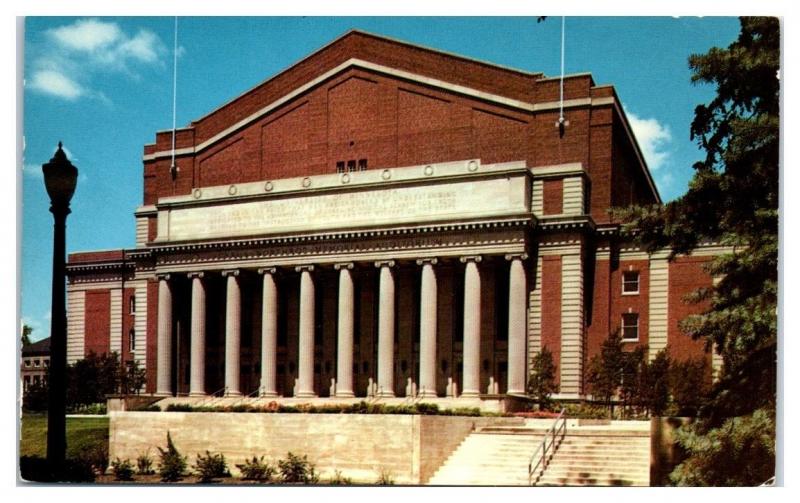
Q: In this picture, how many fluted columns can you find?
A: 10